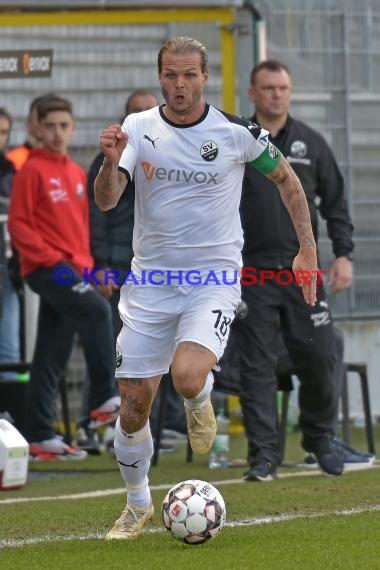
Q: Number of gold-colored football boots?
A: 2